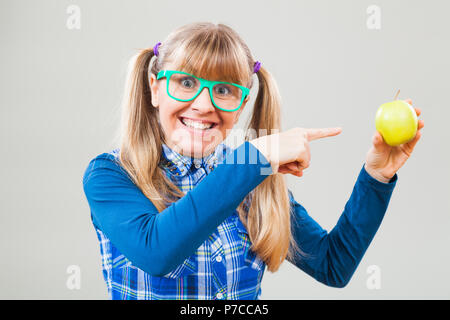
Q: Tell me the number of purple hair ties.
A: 2